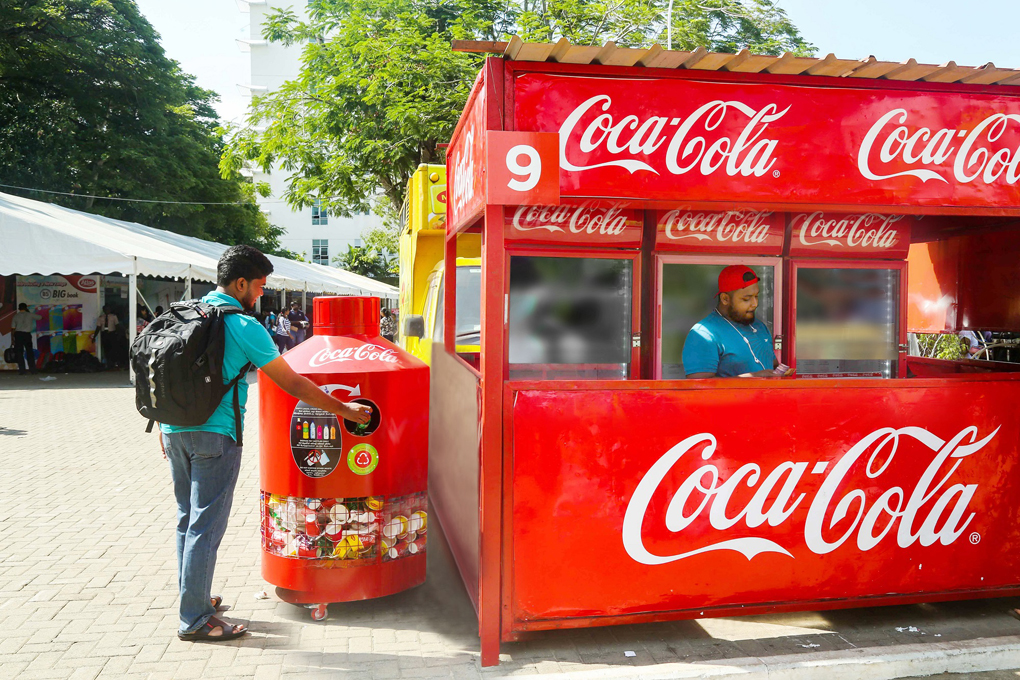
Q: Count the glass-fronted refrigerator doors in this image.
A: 3